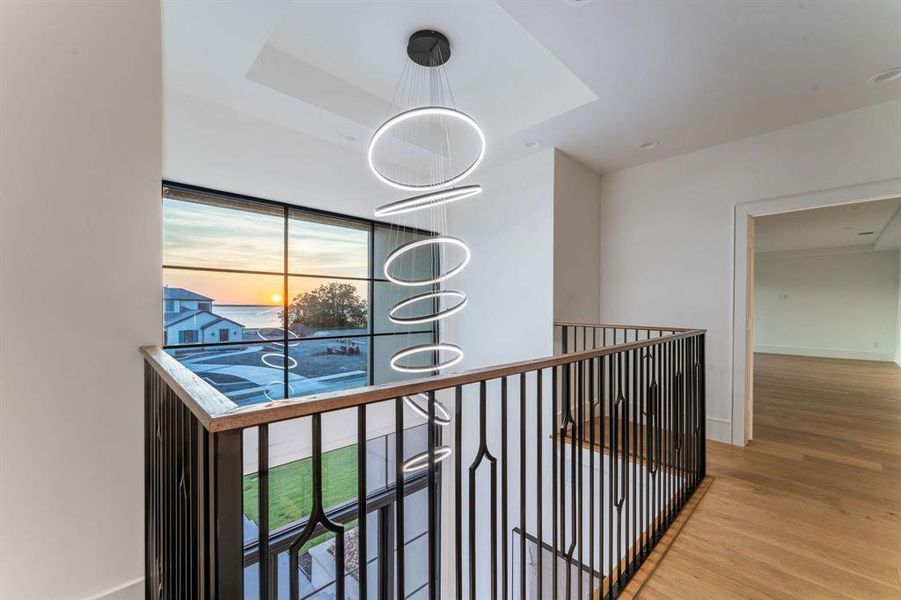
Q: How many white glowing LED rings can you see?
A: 7